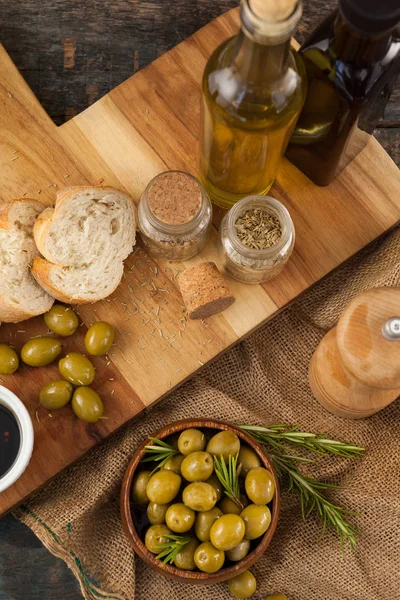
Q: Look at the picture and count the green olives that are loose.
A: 9